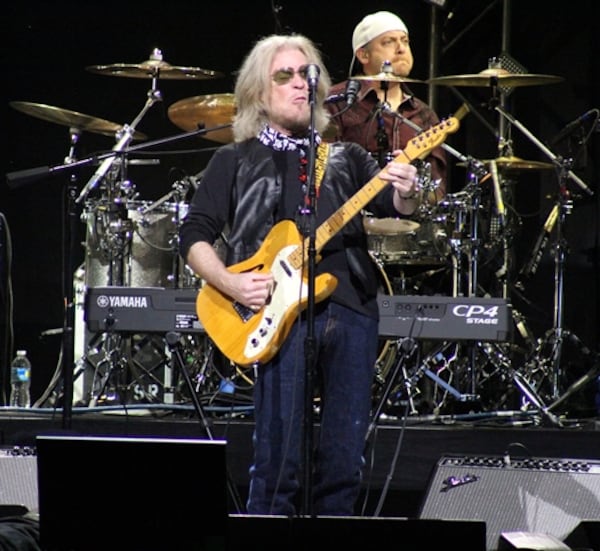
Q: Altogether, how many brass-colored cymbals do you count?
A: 6